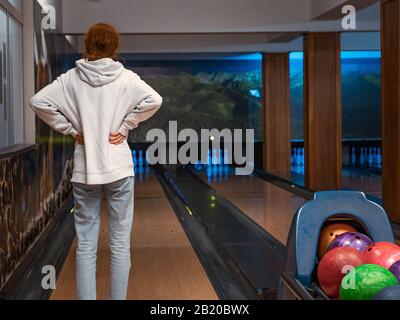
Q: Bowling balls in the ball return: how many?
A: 7